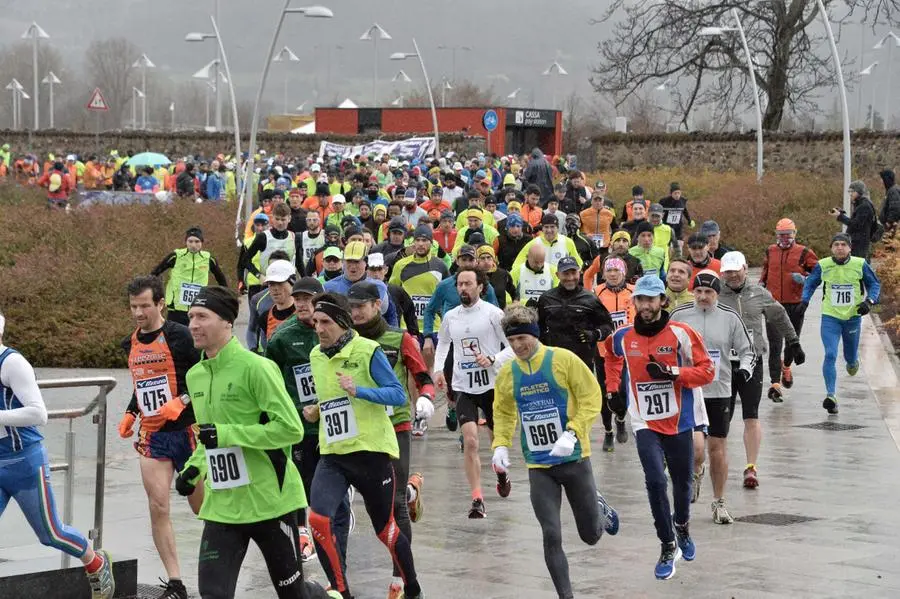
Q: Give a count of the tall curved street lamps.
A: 5